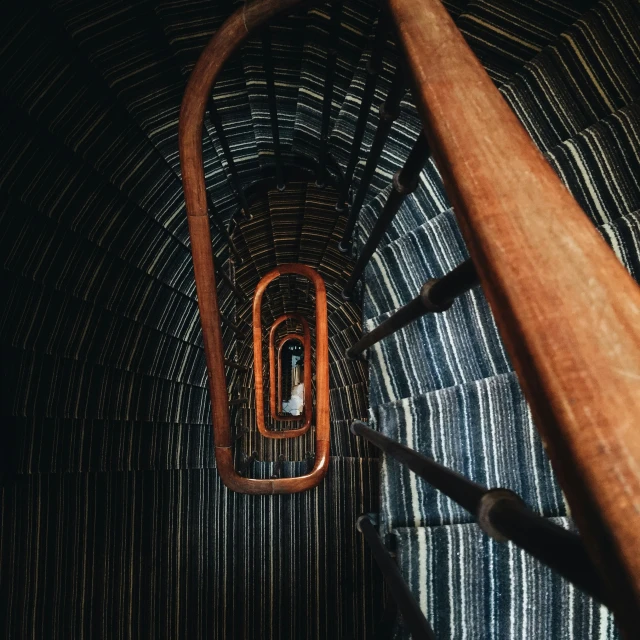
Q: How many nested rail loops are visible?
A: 4